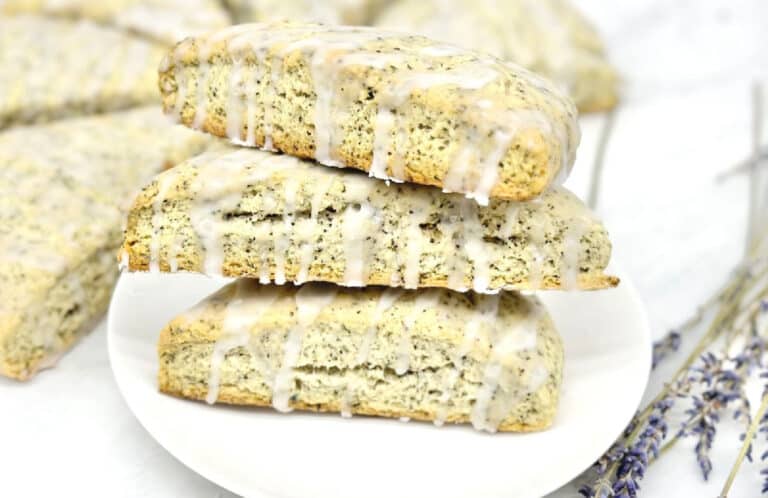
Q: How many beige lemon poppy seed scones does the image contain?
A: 8